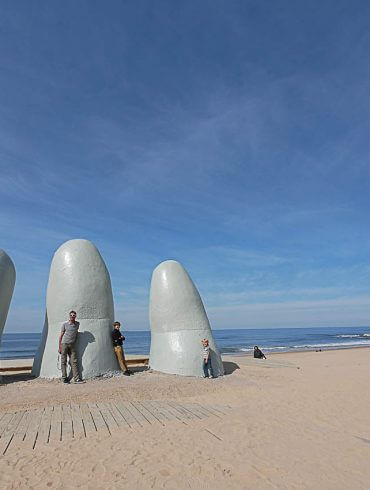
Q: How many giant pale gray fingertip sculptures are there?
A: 3